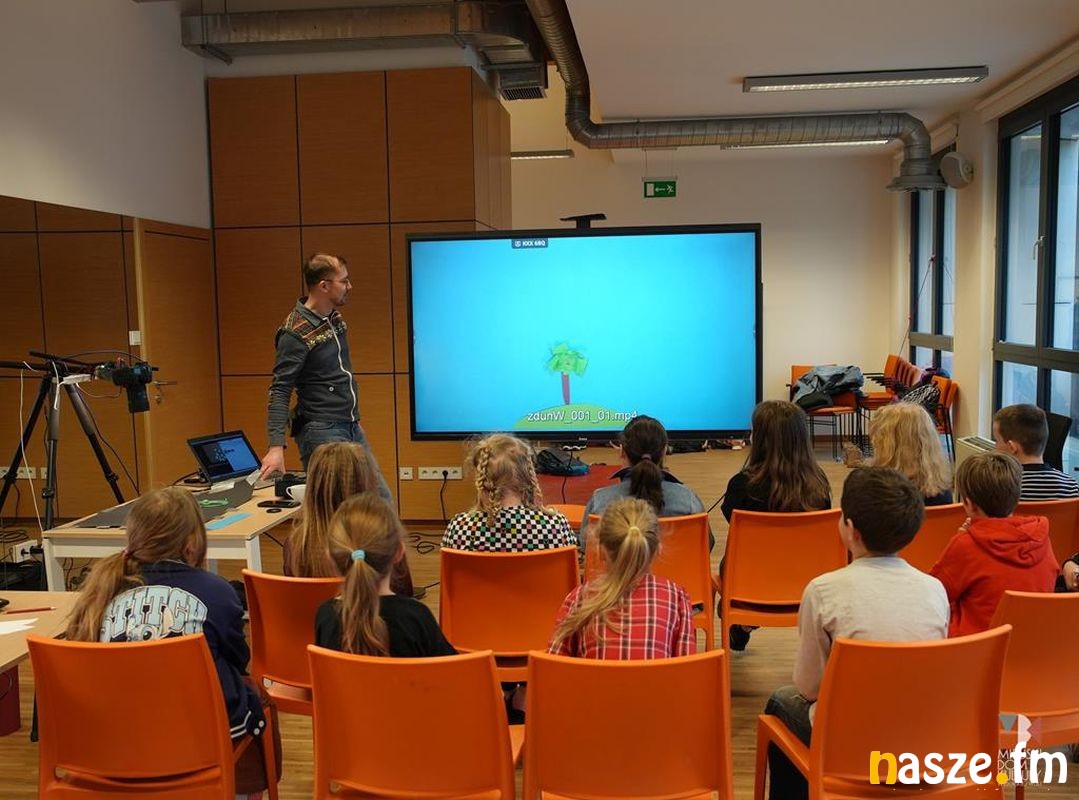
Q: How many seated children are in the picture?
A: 11